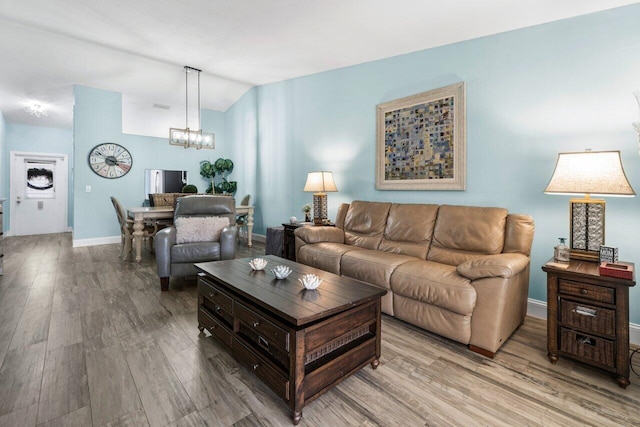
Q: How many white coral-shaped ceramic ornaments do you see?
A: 3